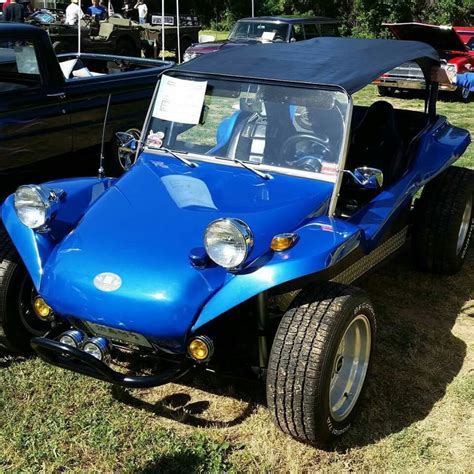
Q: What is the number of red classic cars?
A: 1